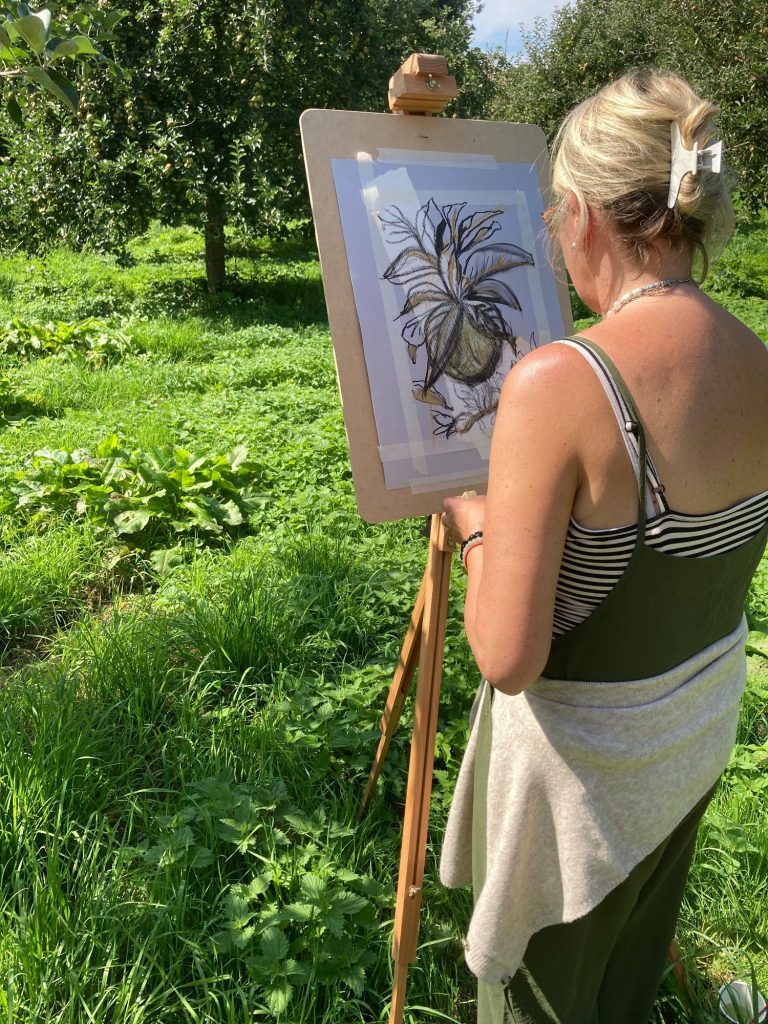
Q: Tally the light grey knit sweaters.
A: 1